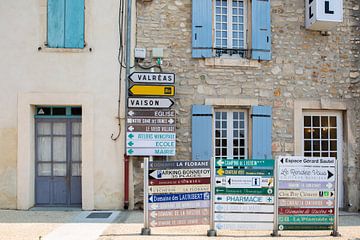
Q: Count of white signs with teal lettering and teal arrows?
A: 3